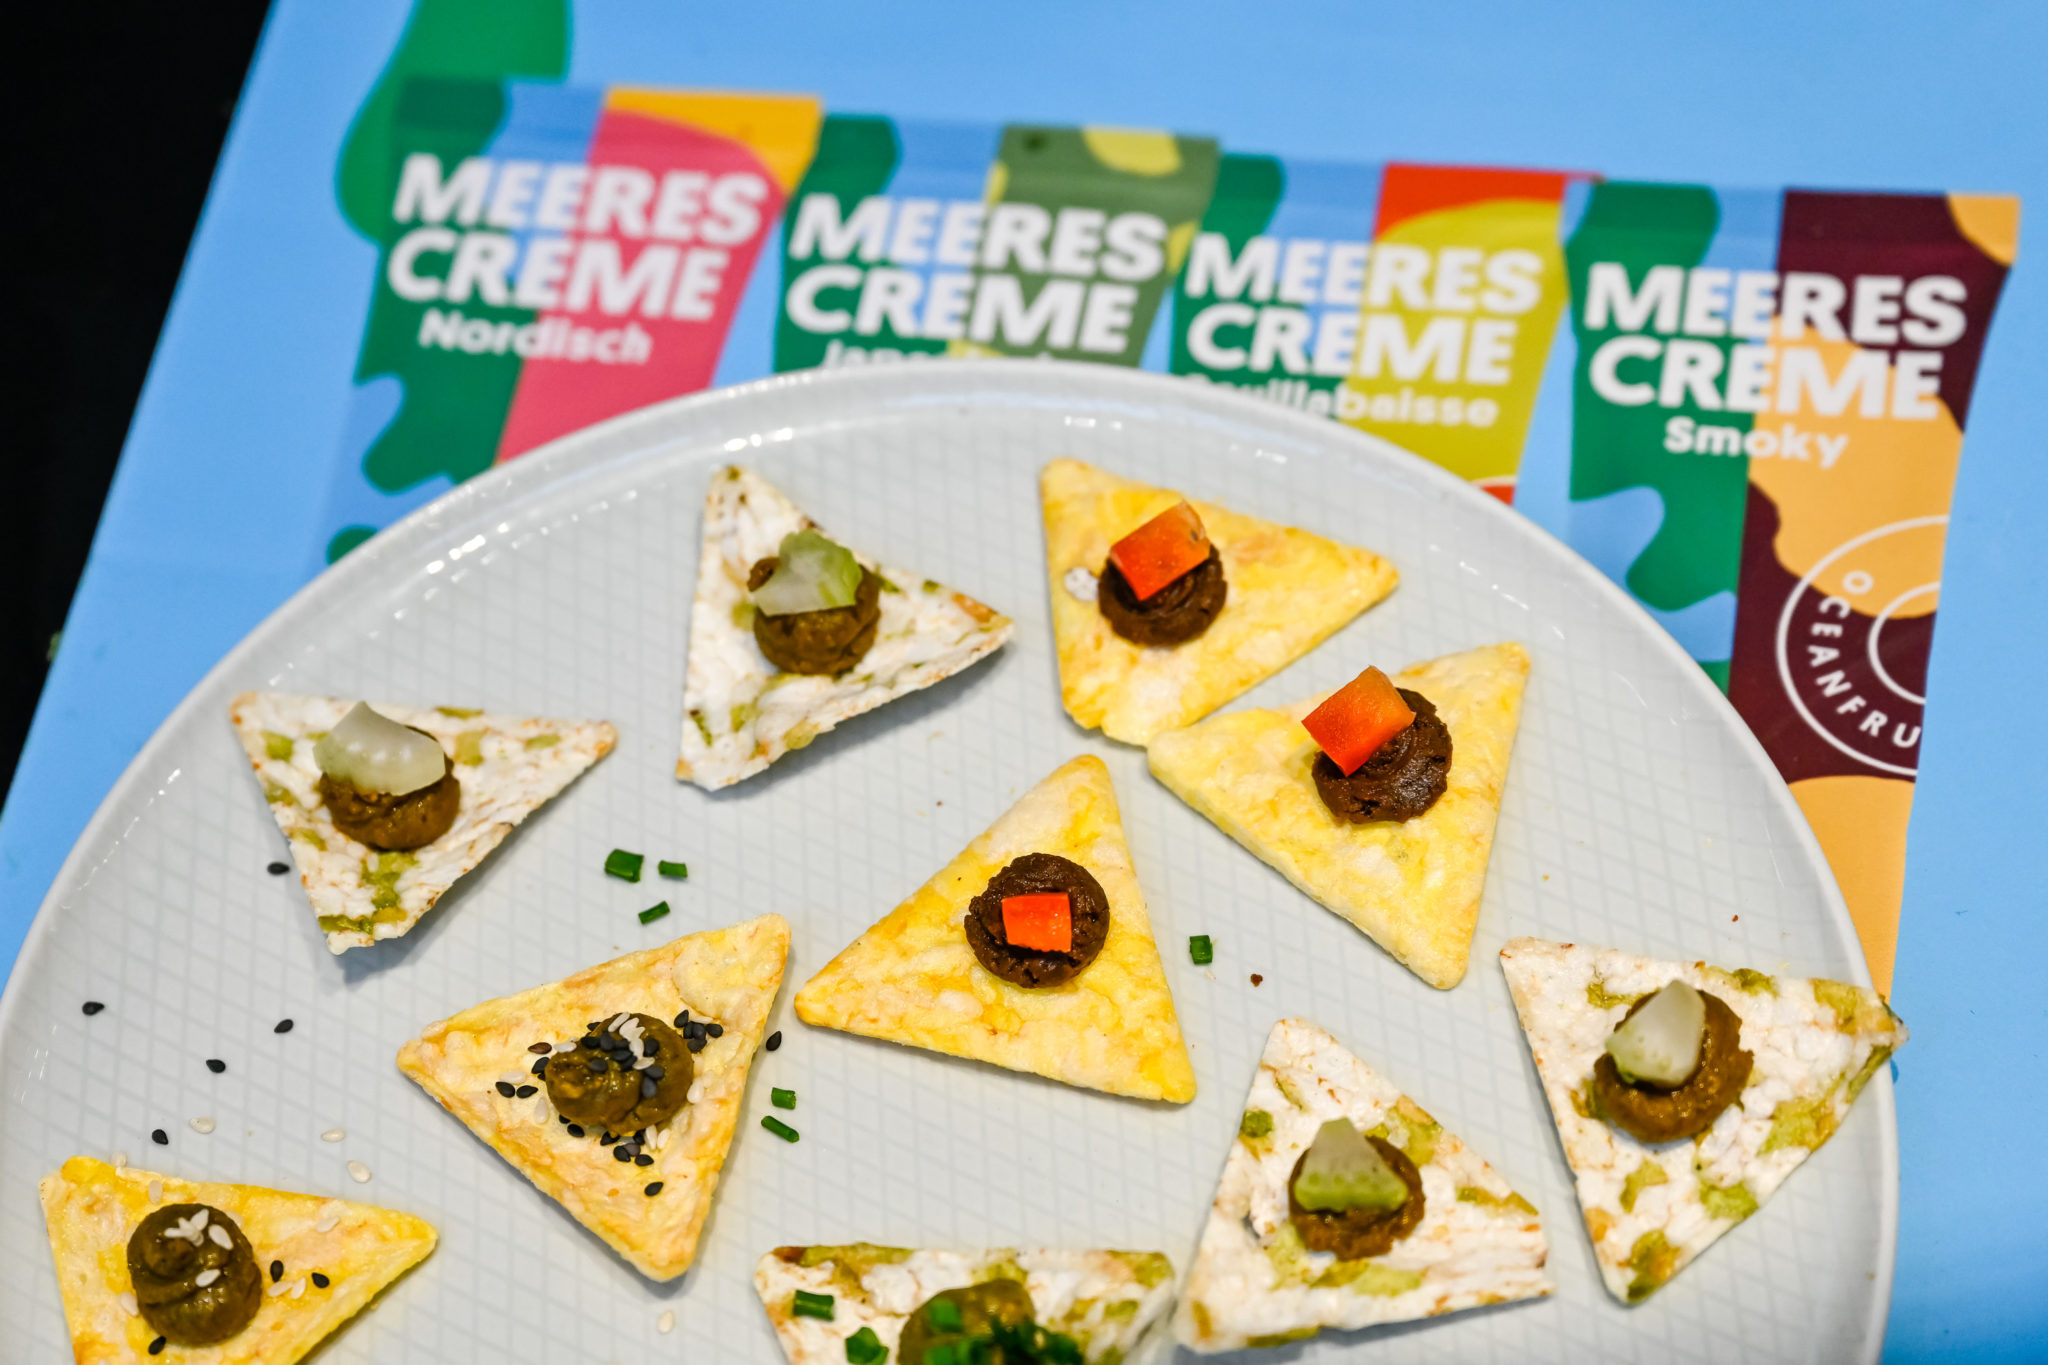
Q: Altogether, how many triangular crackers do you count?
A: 10